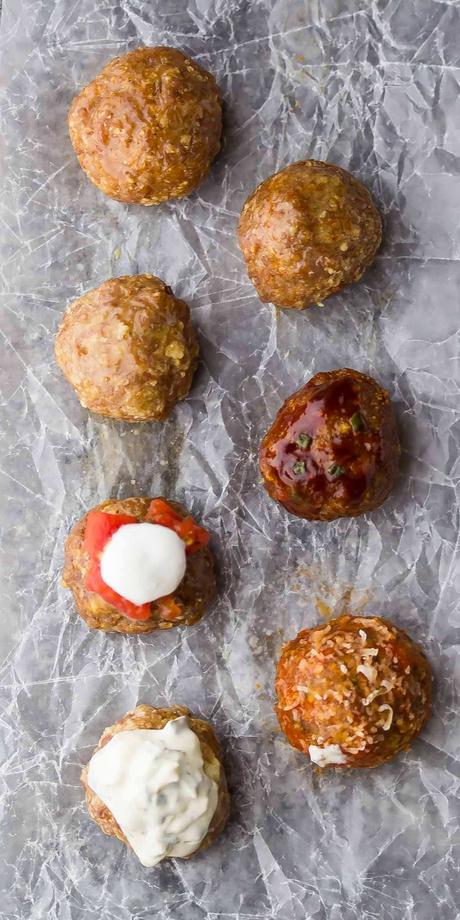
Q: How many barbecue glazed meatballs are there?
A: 1